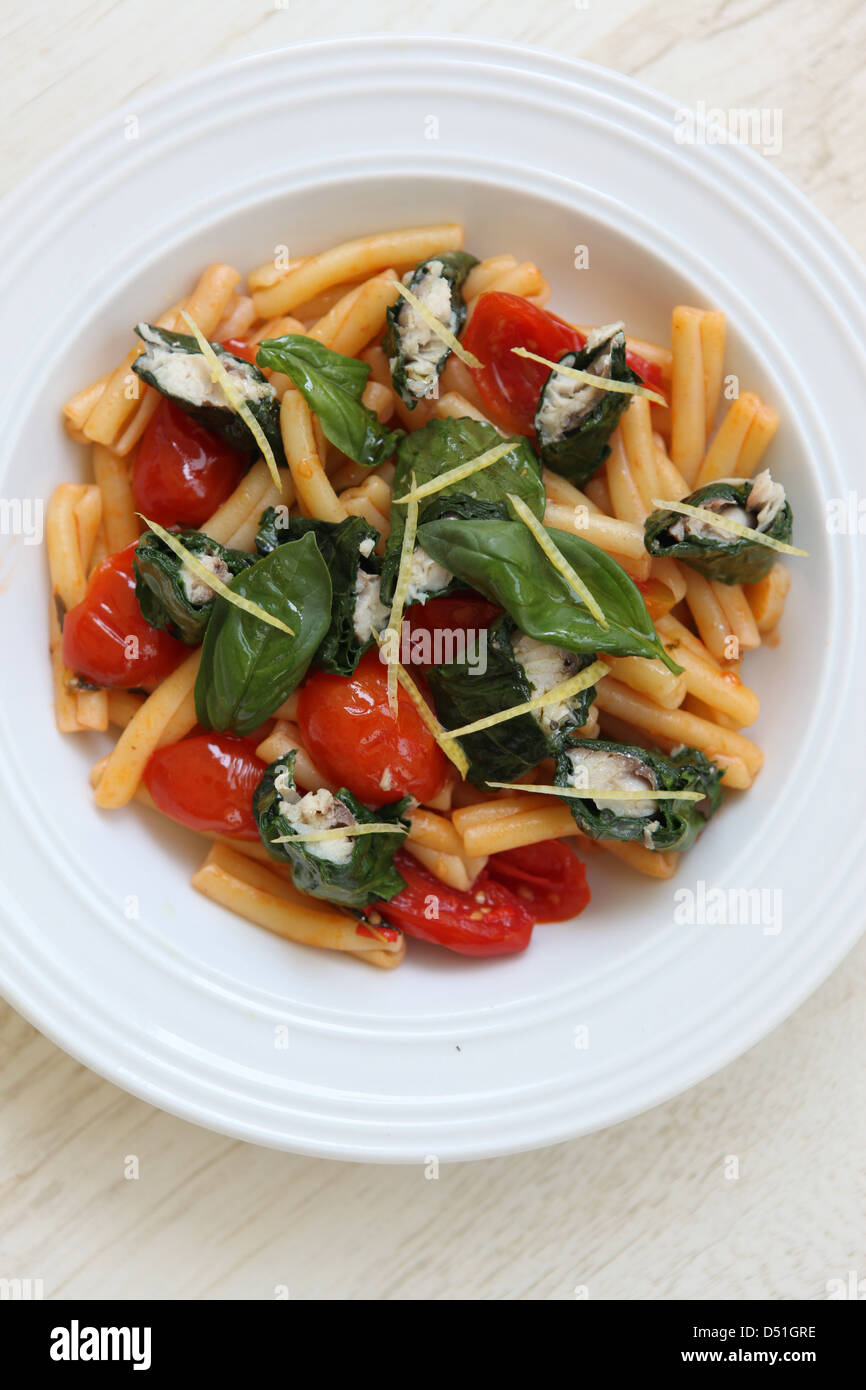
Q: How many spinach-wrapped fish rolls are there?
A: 10